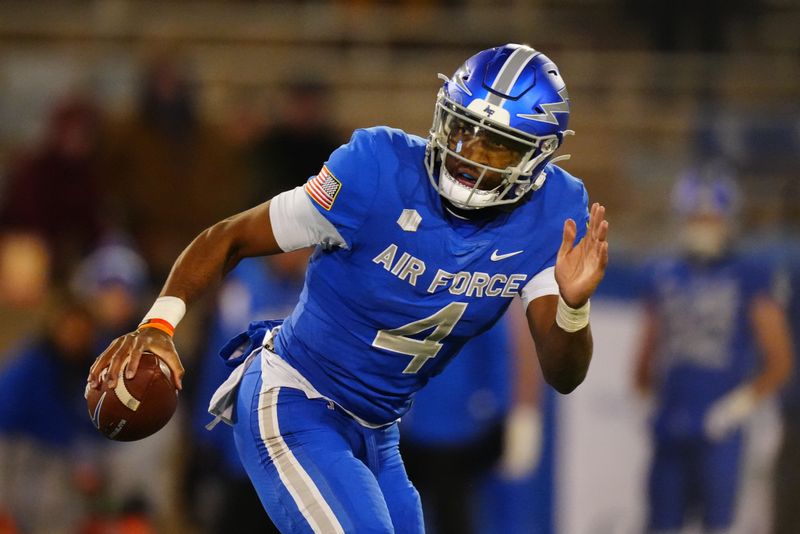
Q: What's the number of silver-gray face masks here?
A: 1